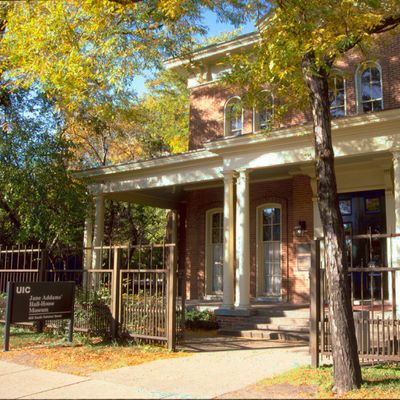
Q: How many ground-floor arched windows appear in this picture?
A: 2